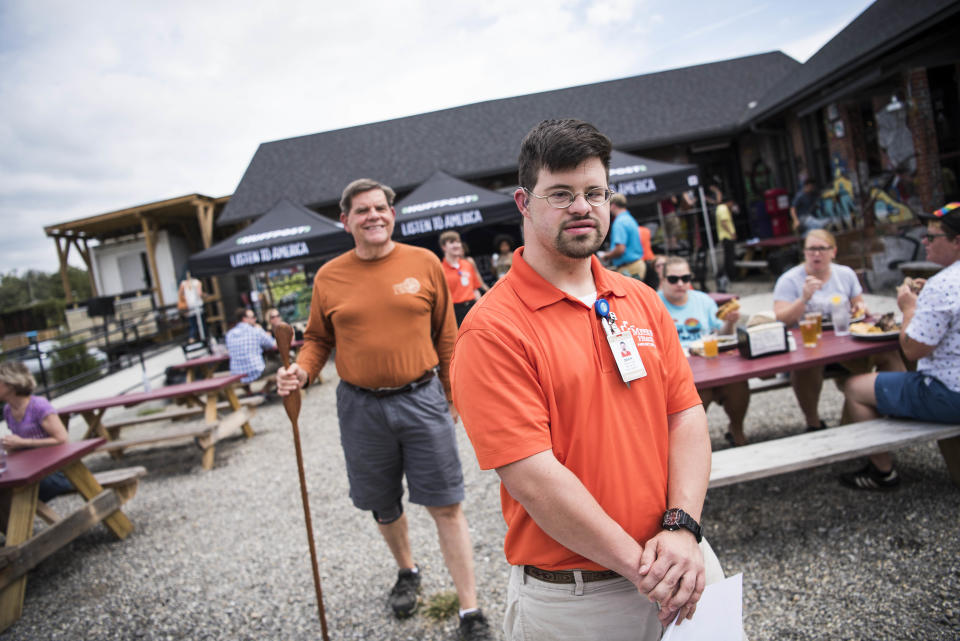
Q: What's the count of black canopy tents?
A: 3